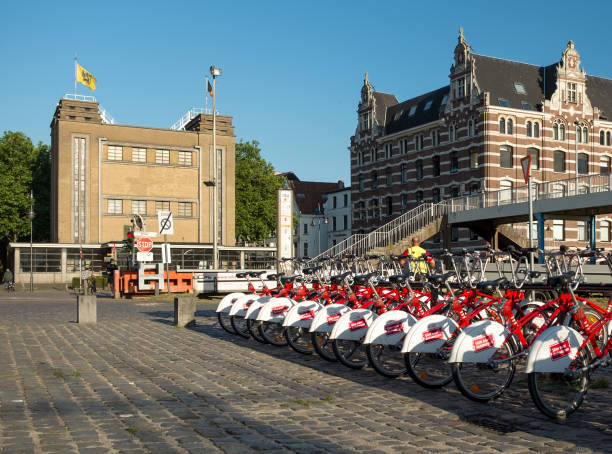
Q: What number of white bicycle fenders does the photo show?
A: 11